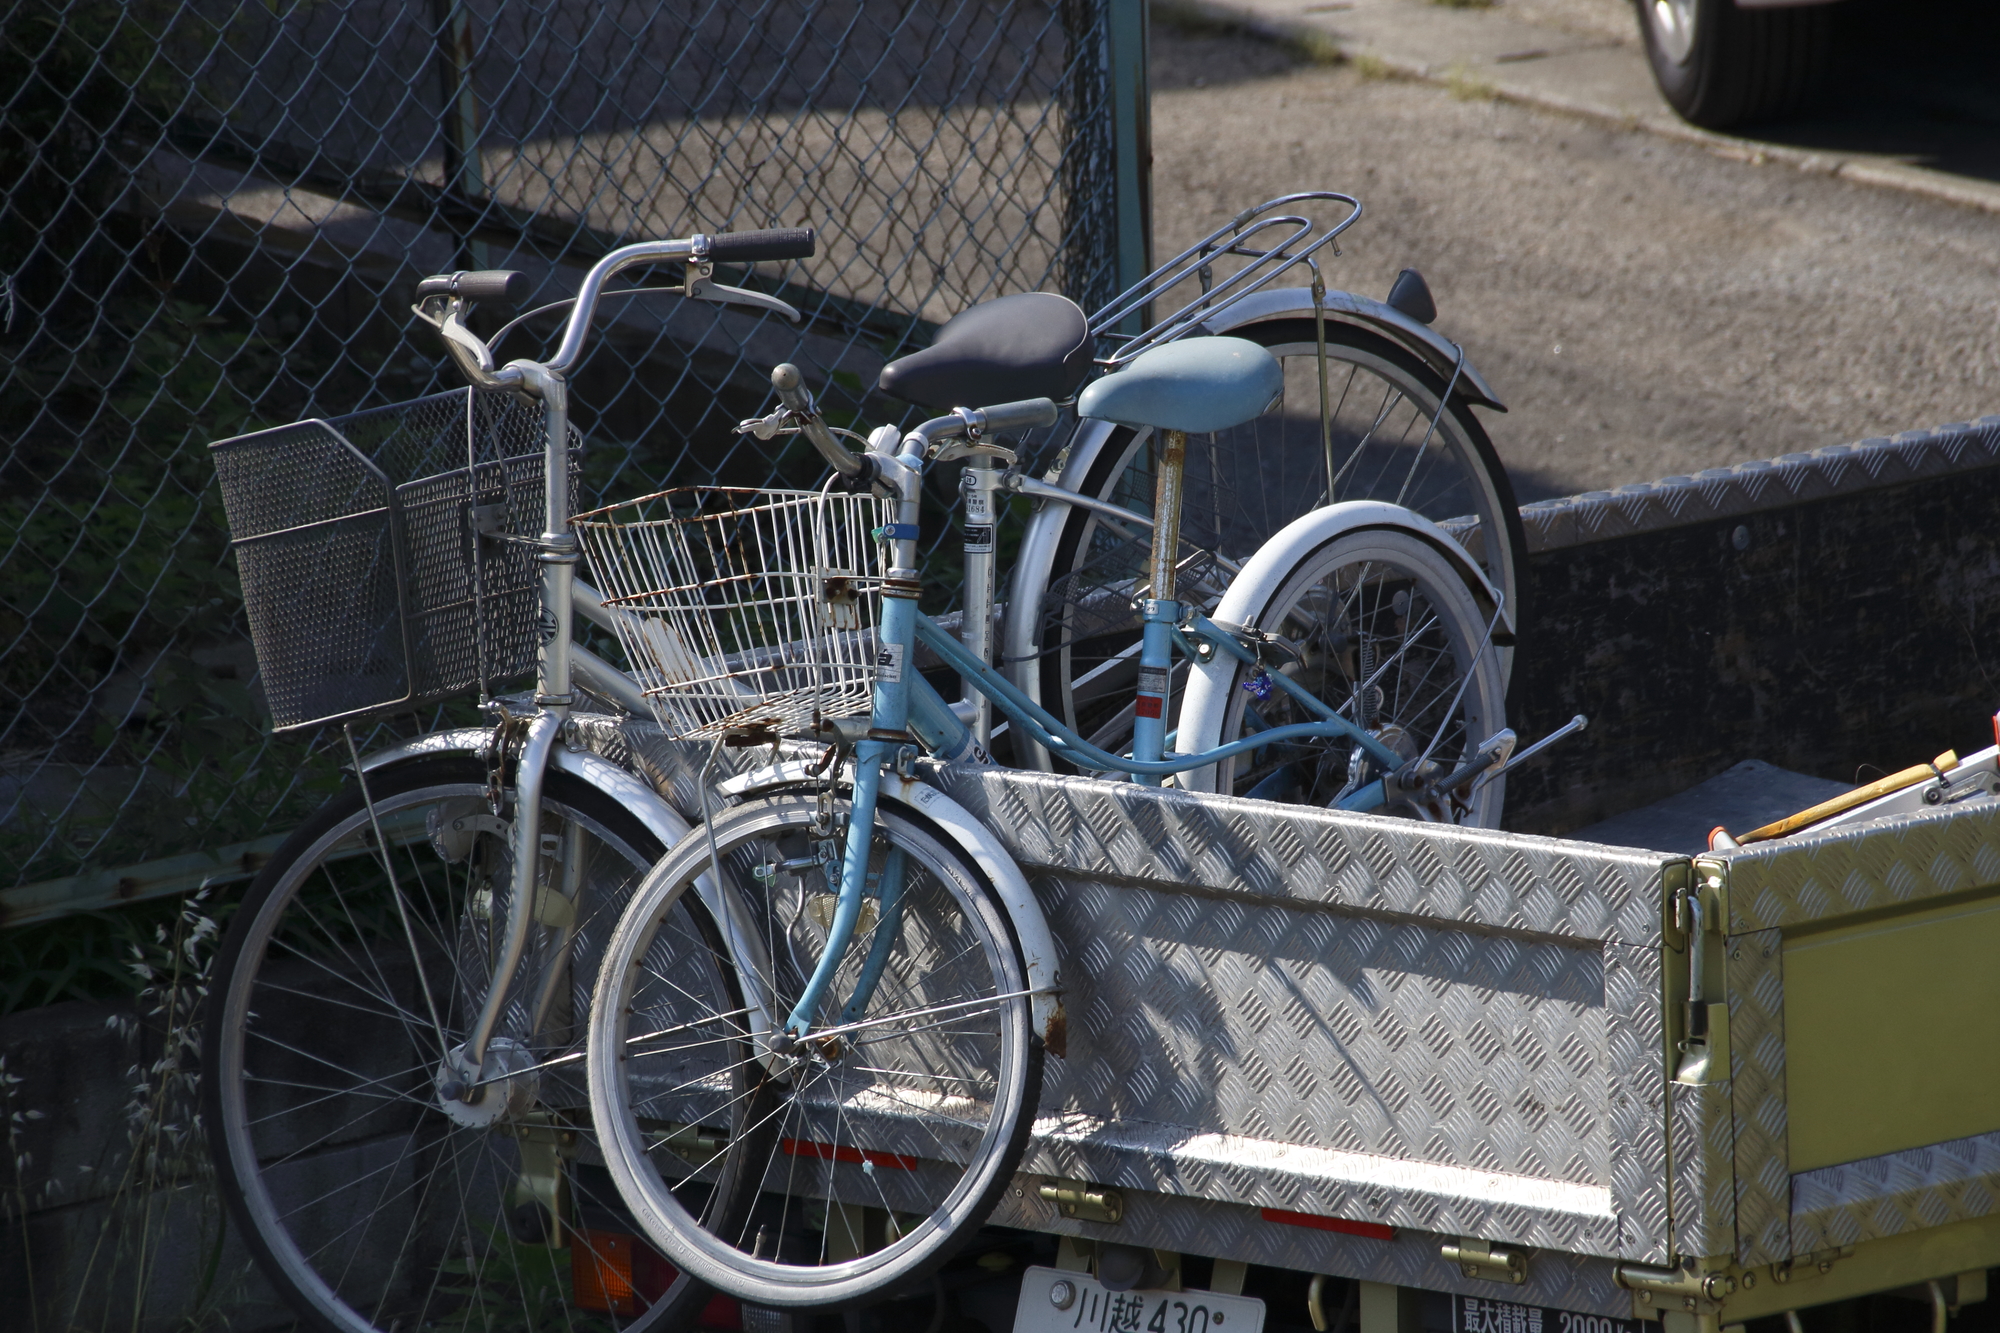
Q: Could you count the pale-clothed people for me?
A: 0